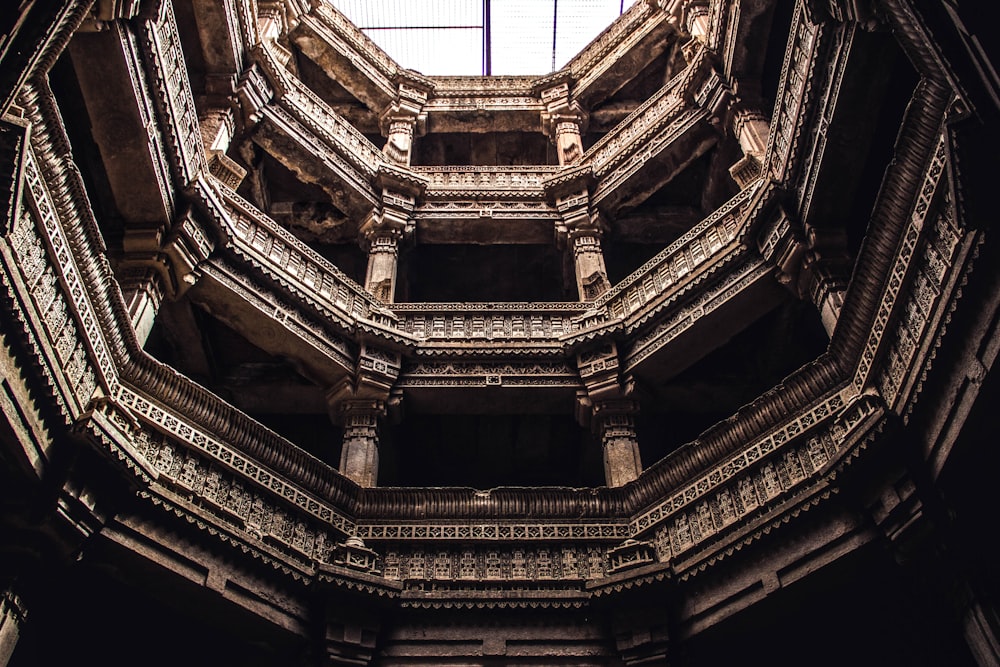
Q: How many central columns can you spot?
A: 6